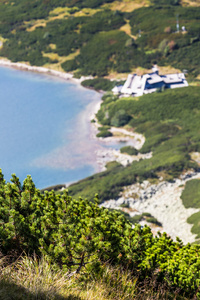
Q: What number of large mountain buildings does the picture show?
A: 1